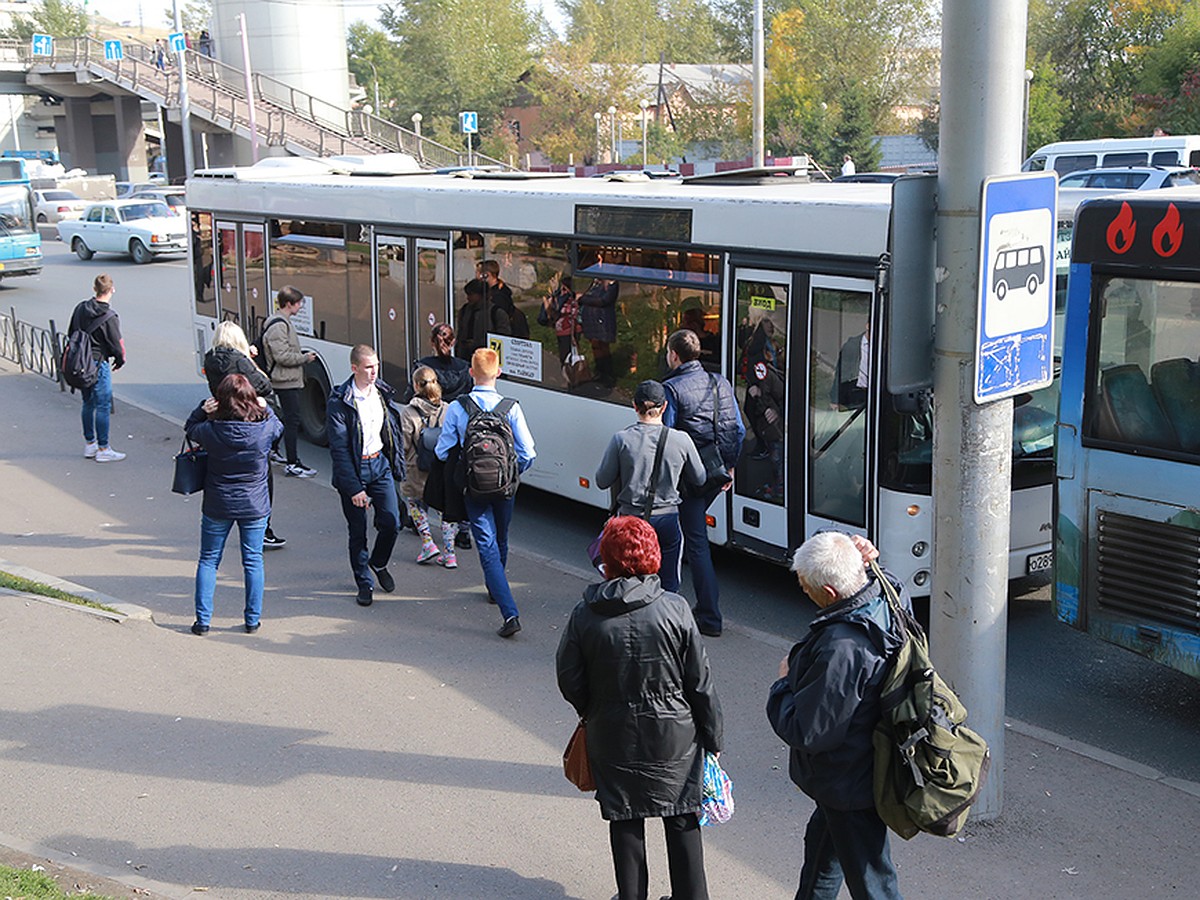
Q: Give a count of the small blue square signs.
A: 4